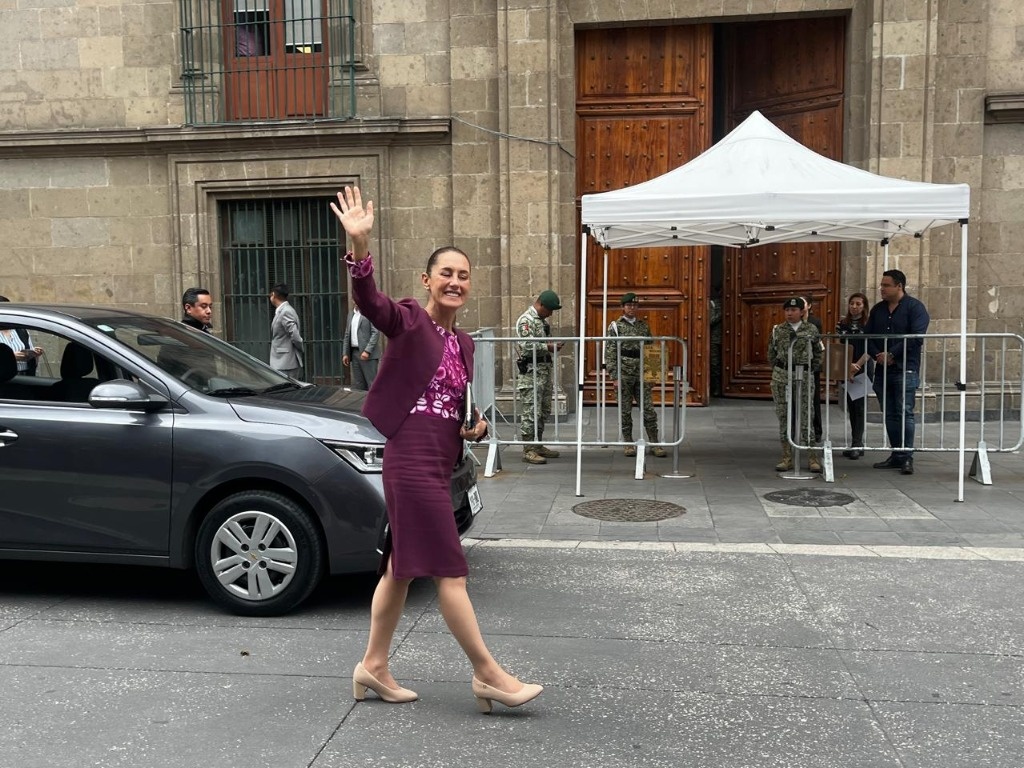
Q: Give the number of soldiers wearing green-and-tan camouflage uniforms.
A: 3